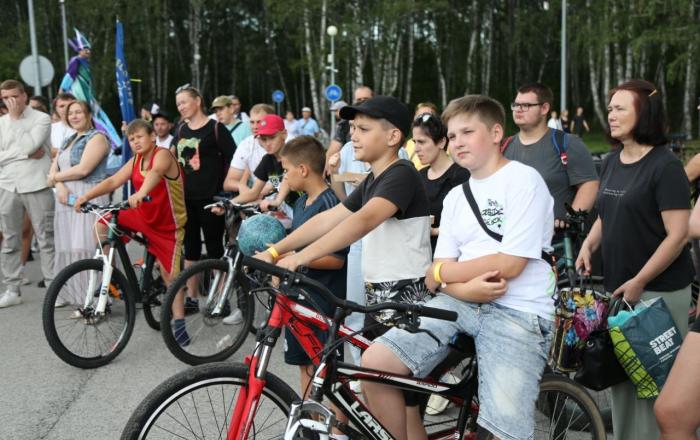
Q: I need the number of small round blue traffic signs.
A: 2